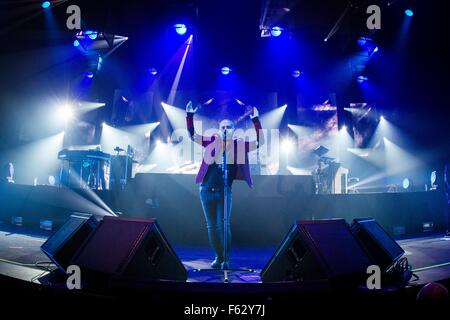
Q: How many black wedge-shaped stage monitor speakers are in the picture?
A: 4